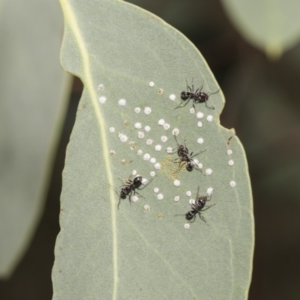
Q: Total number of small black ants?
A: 4